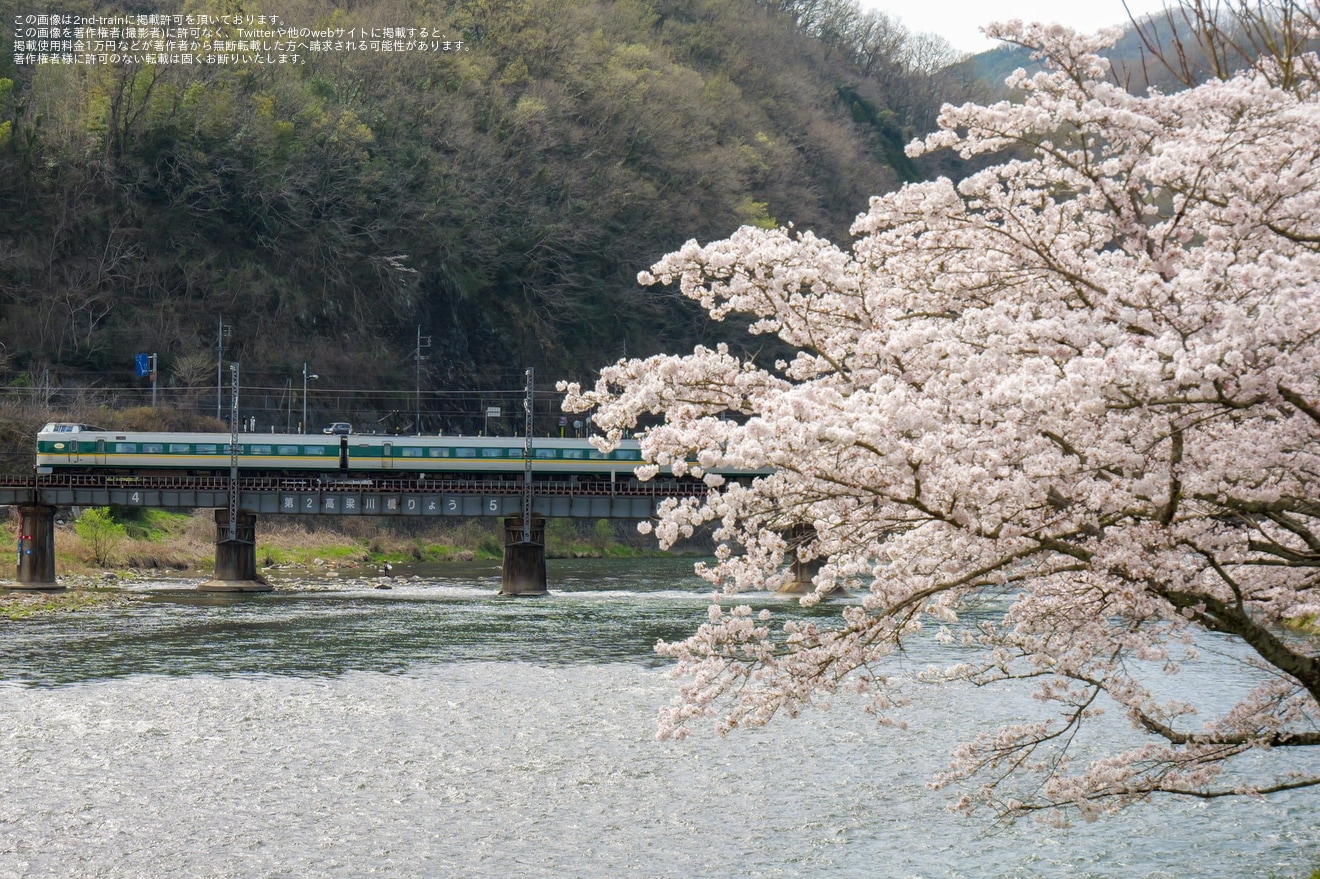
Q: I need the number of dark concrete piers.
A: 4